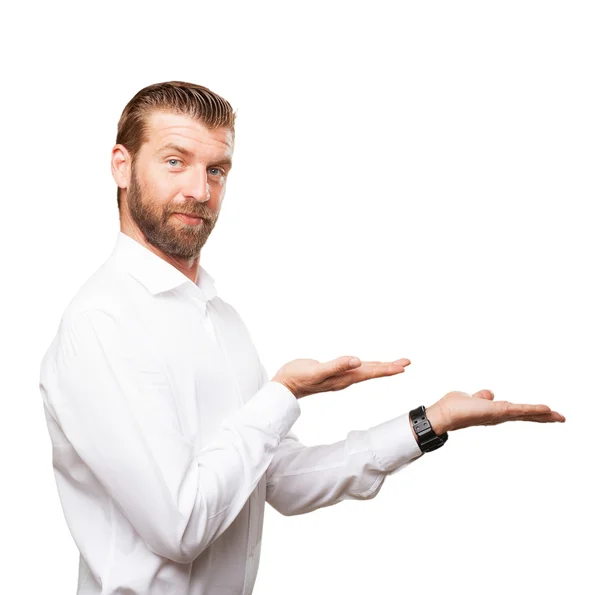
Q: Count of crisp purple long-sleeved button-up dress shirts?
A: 0